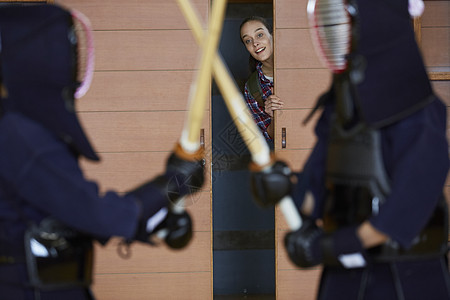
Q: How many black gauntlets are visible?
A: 4